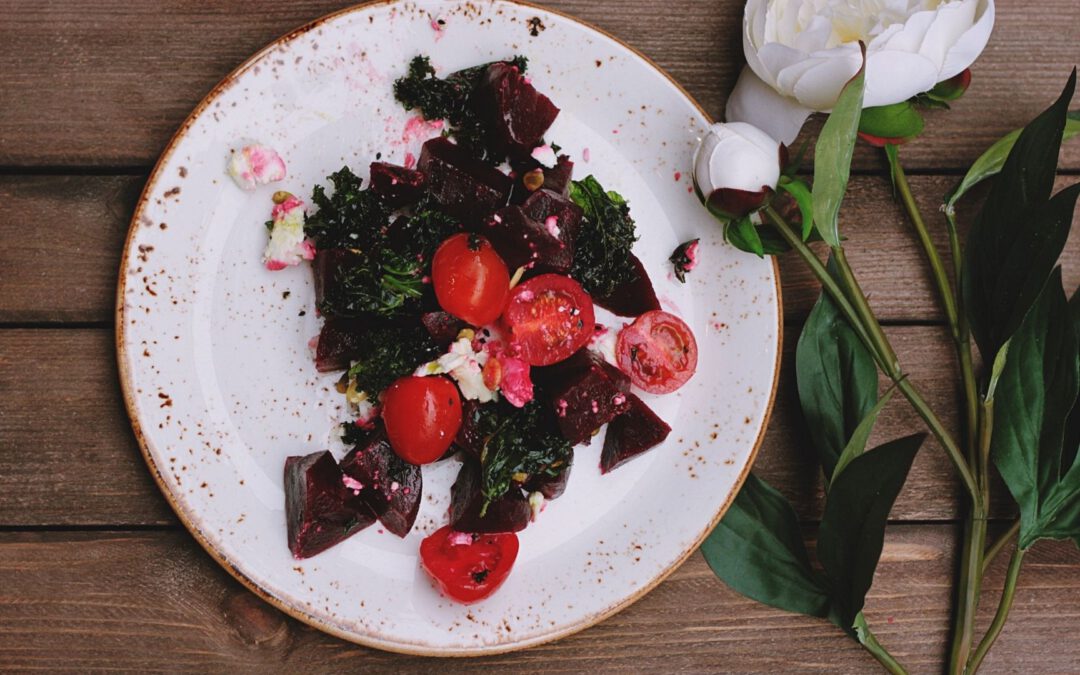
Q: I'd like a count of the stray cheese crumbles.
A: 2